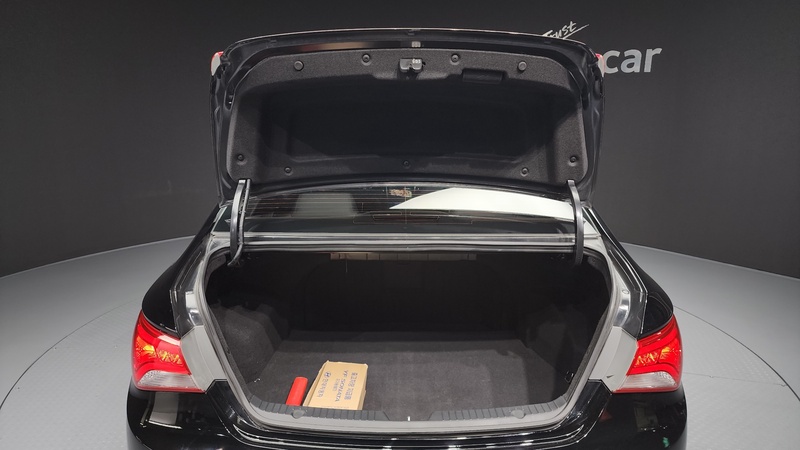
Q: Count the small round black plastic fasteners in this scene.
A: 9